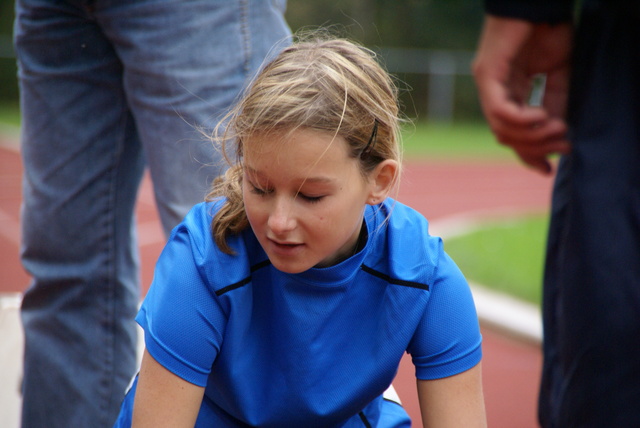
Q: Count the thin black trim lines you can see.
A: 3